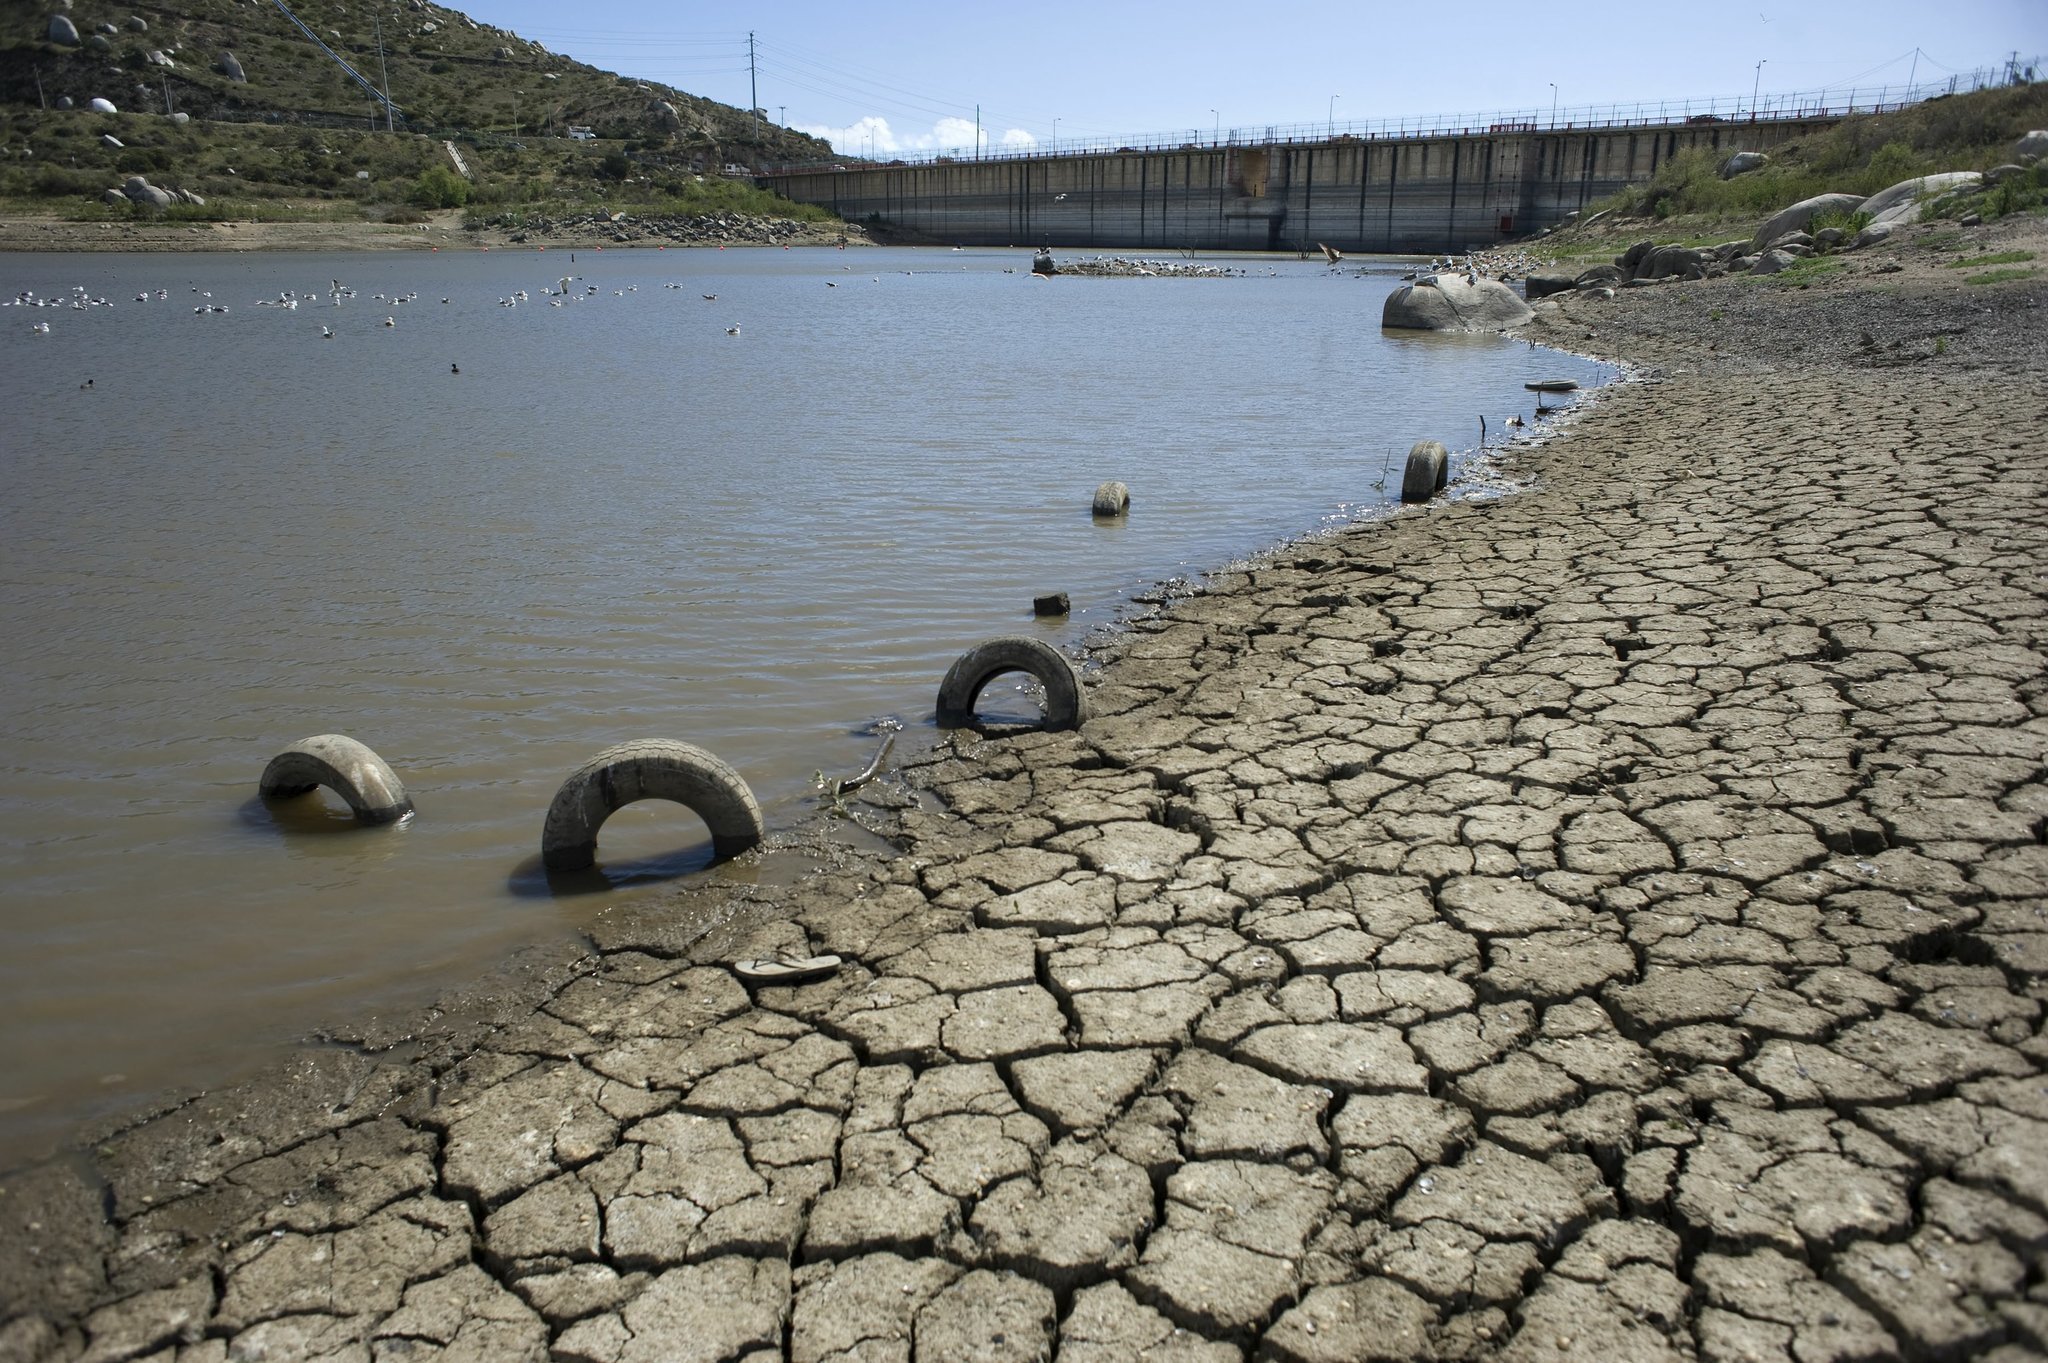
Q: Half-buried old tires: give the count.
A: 5